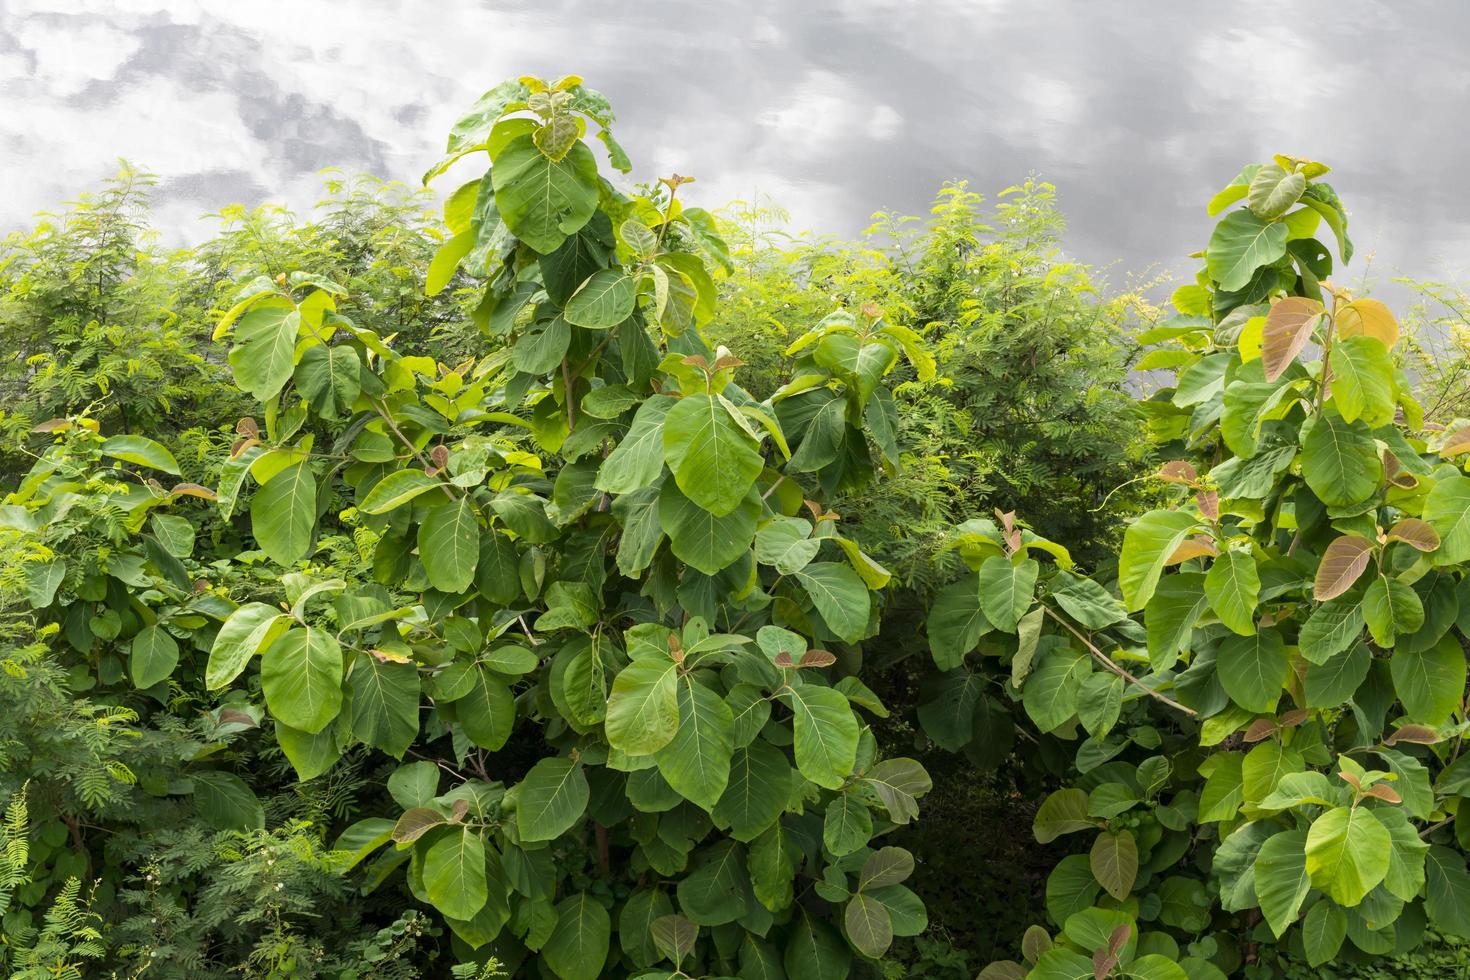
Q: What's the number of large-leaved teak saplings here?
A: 2